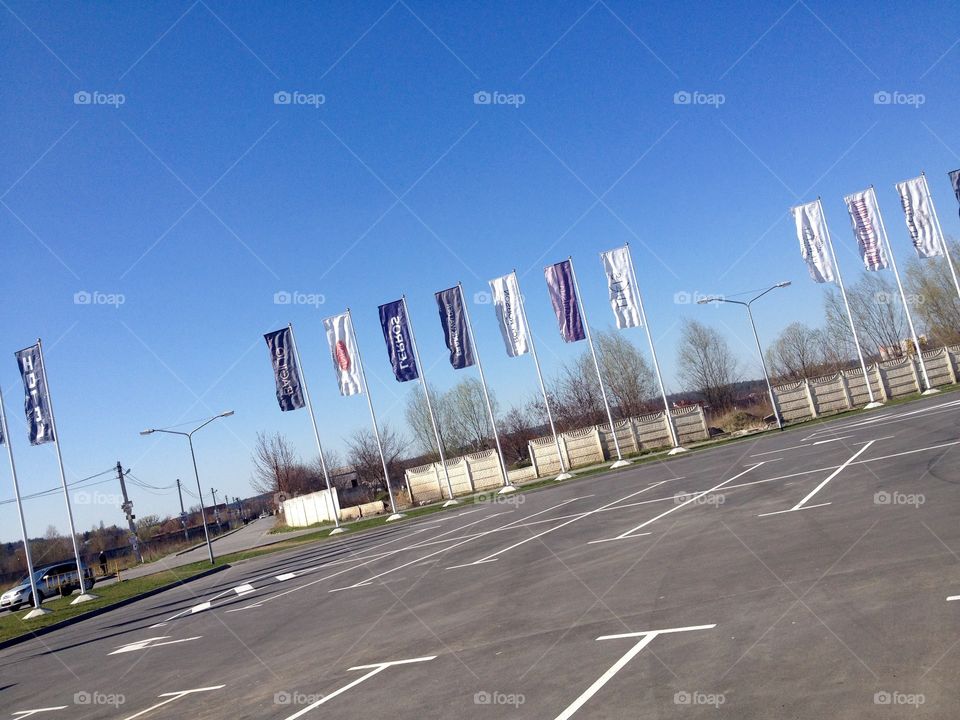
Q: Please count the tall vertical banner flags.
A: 13